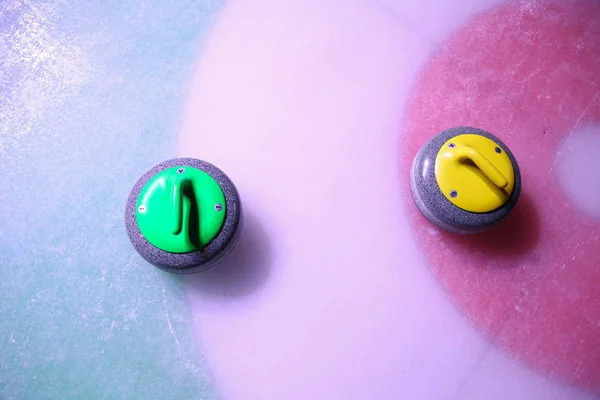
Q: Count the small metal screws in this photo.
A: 6